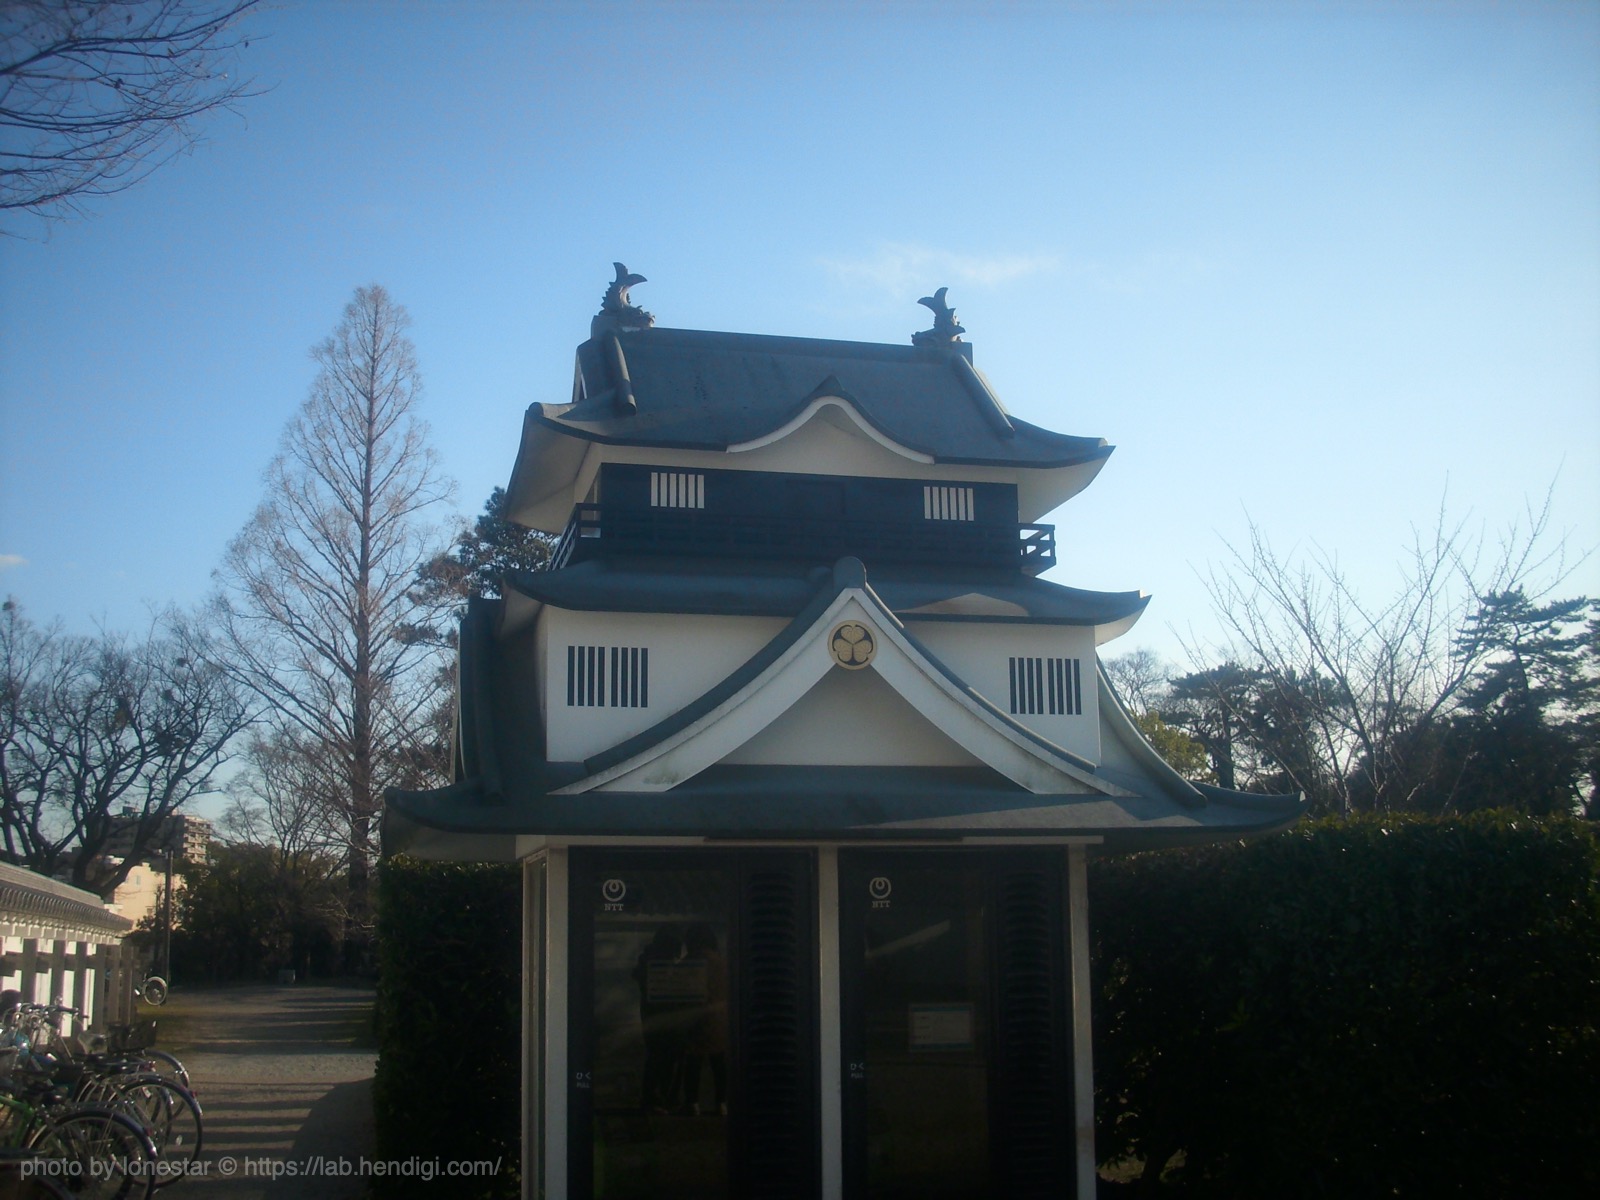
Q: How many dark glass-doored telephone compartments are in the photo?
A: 2